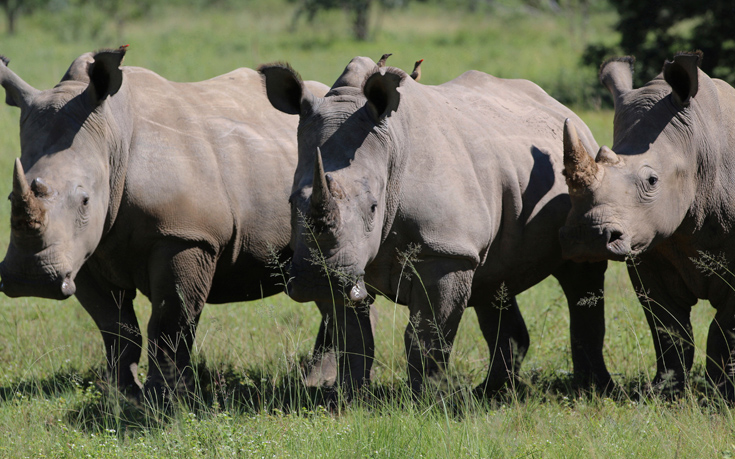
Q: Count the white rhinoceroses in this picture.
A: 3